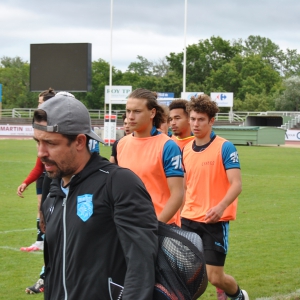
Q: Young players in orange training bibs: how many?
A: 3